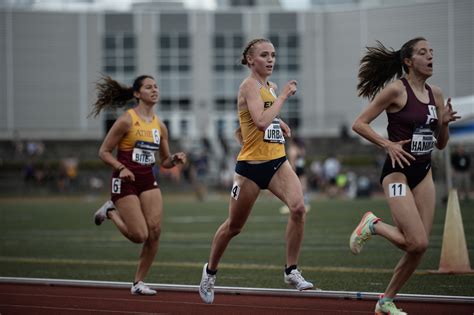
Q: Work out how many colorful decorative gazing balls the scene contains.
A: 0